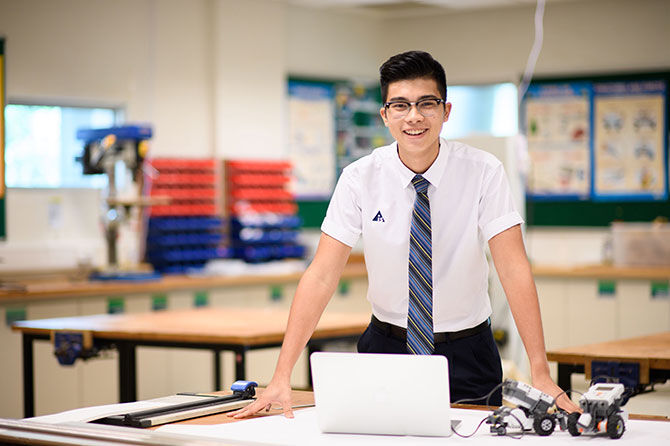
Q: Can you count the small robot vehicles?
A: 2